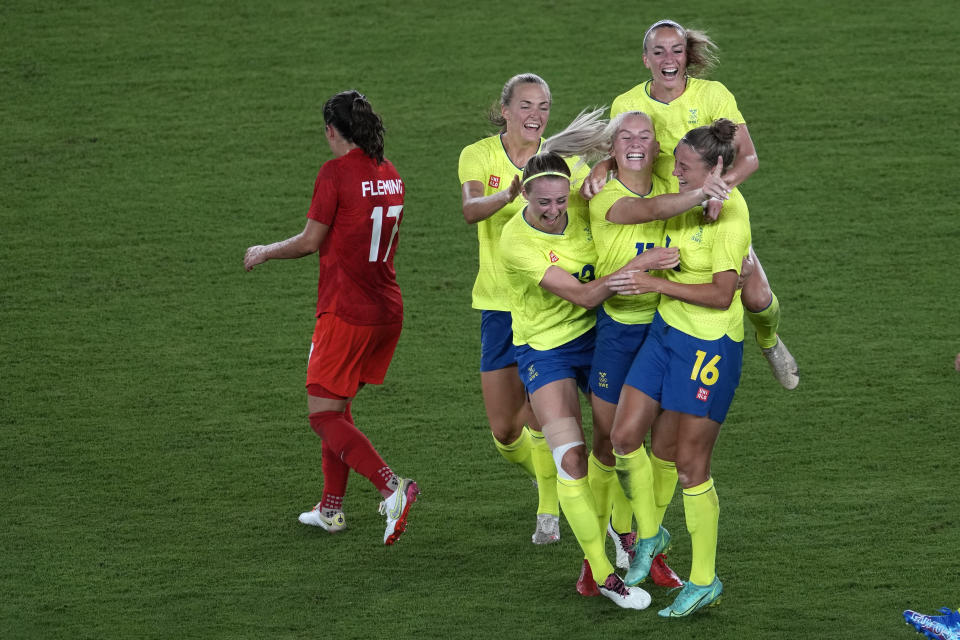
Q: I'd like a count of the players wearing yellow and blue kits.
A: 5